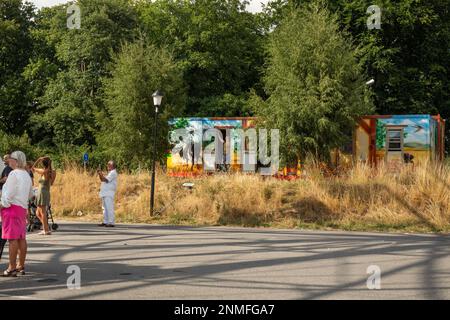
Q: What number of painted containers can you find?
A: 2